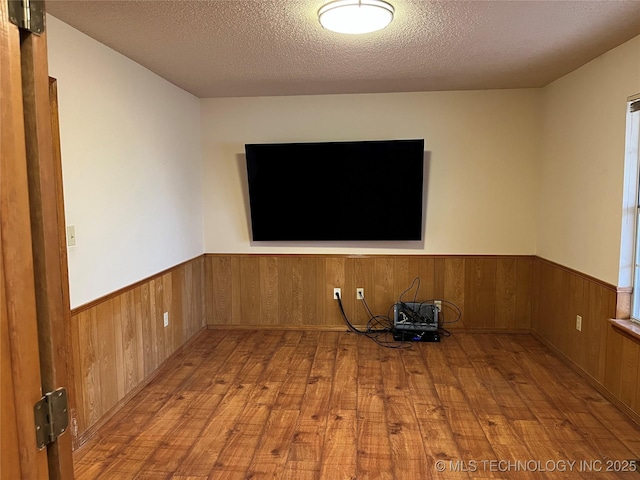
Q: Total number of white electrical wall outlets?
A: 5